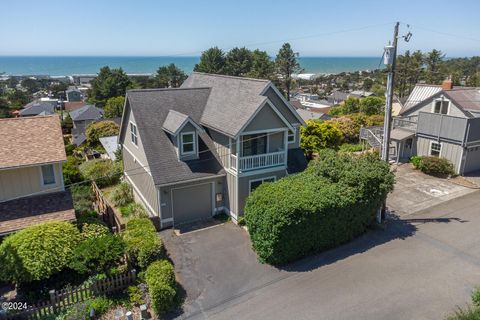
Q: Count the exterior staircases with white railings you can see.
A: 1